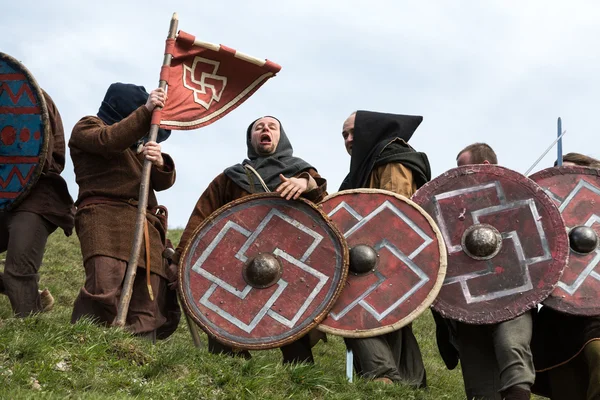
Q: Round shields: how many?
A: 5